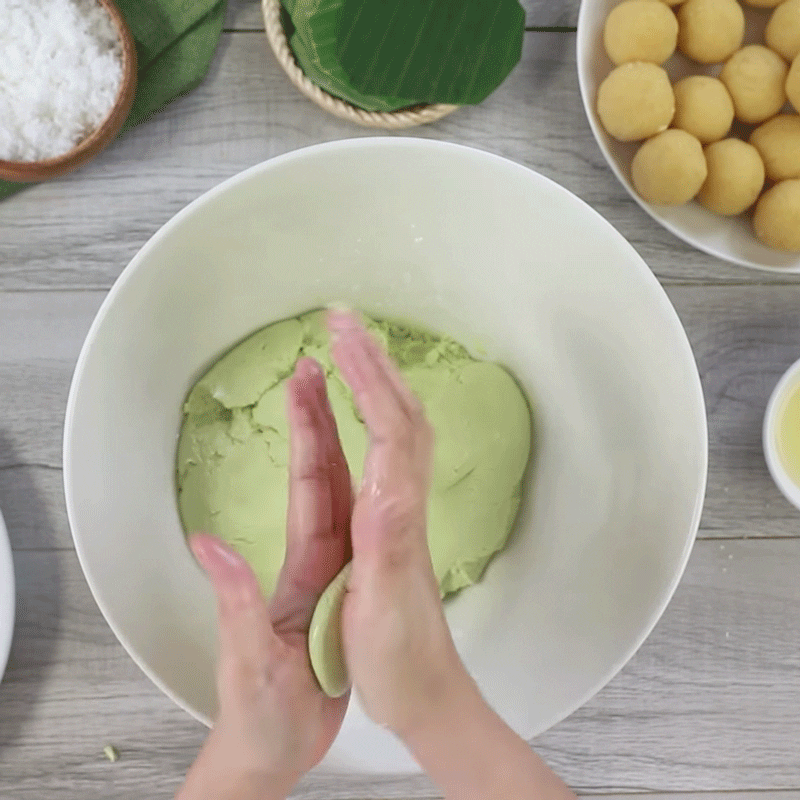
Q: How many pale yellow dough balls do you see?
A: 13